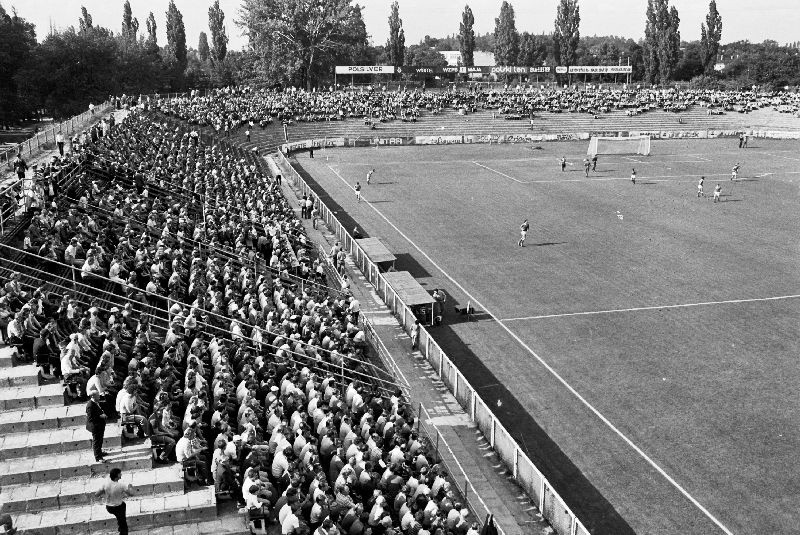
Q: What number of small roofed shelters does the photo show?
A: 2